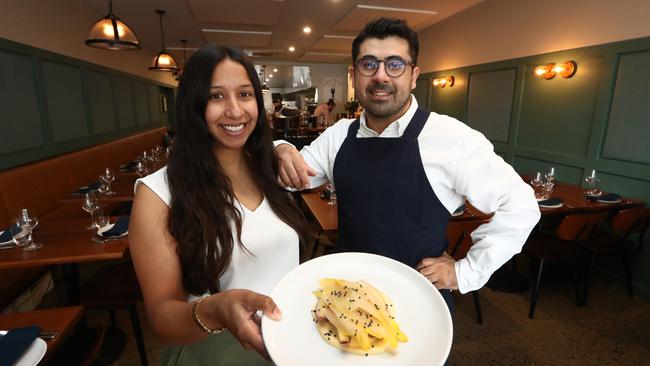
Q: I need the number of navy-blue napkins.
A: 8